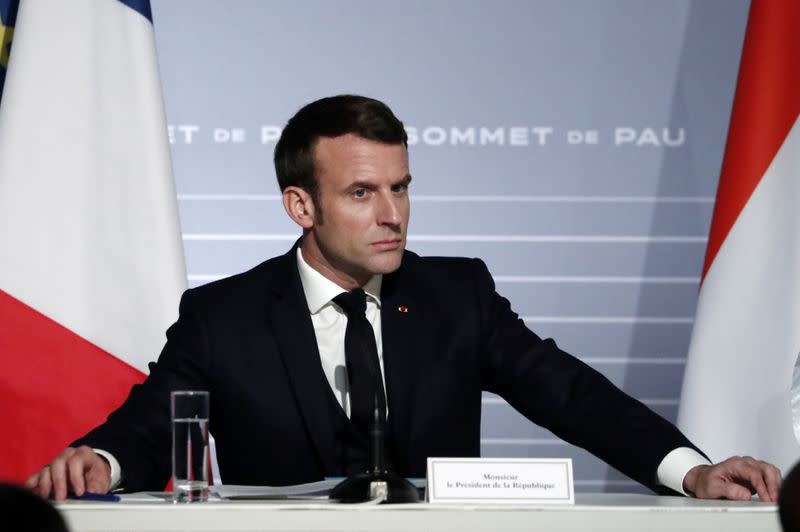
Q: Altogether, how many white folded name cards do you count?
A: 1